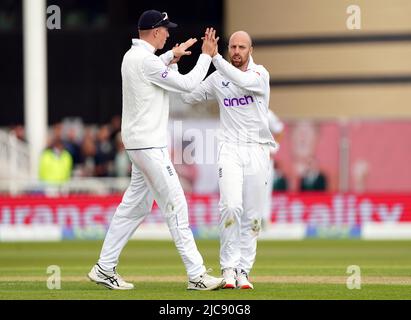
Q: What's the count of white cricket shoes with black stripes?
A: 2